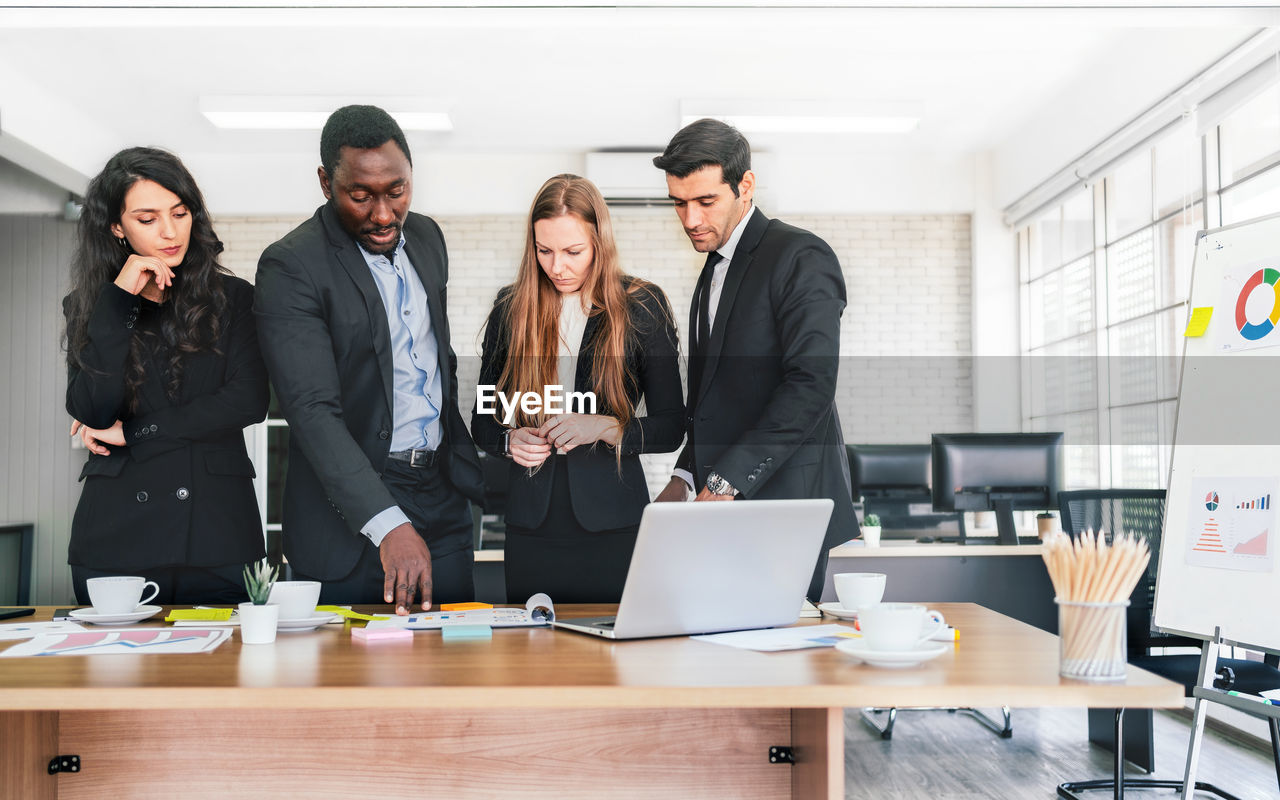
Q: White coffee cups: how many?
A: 4